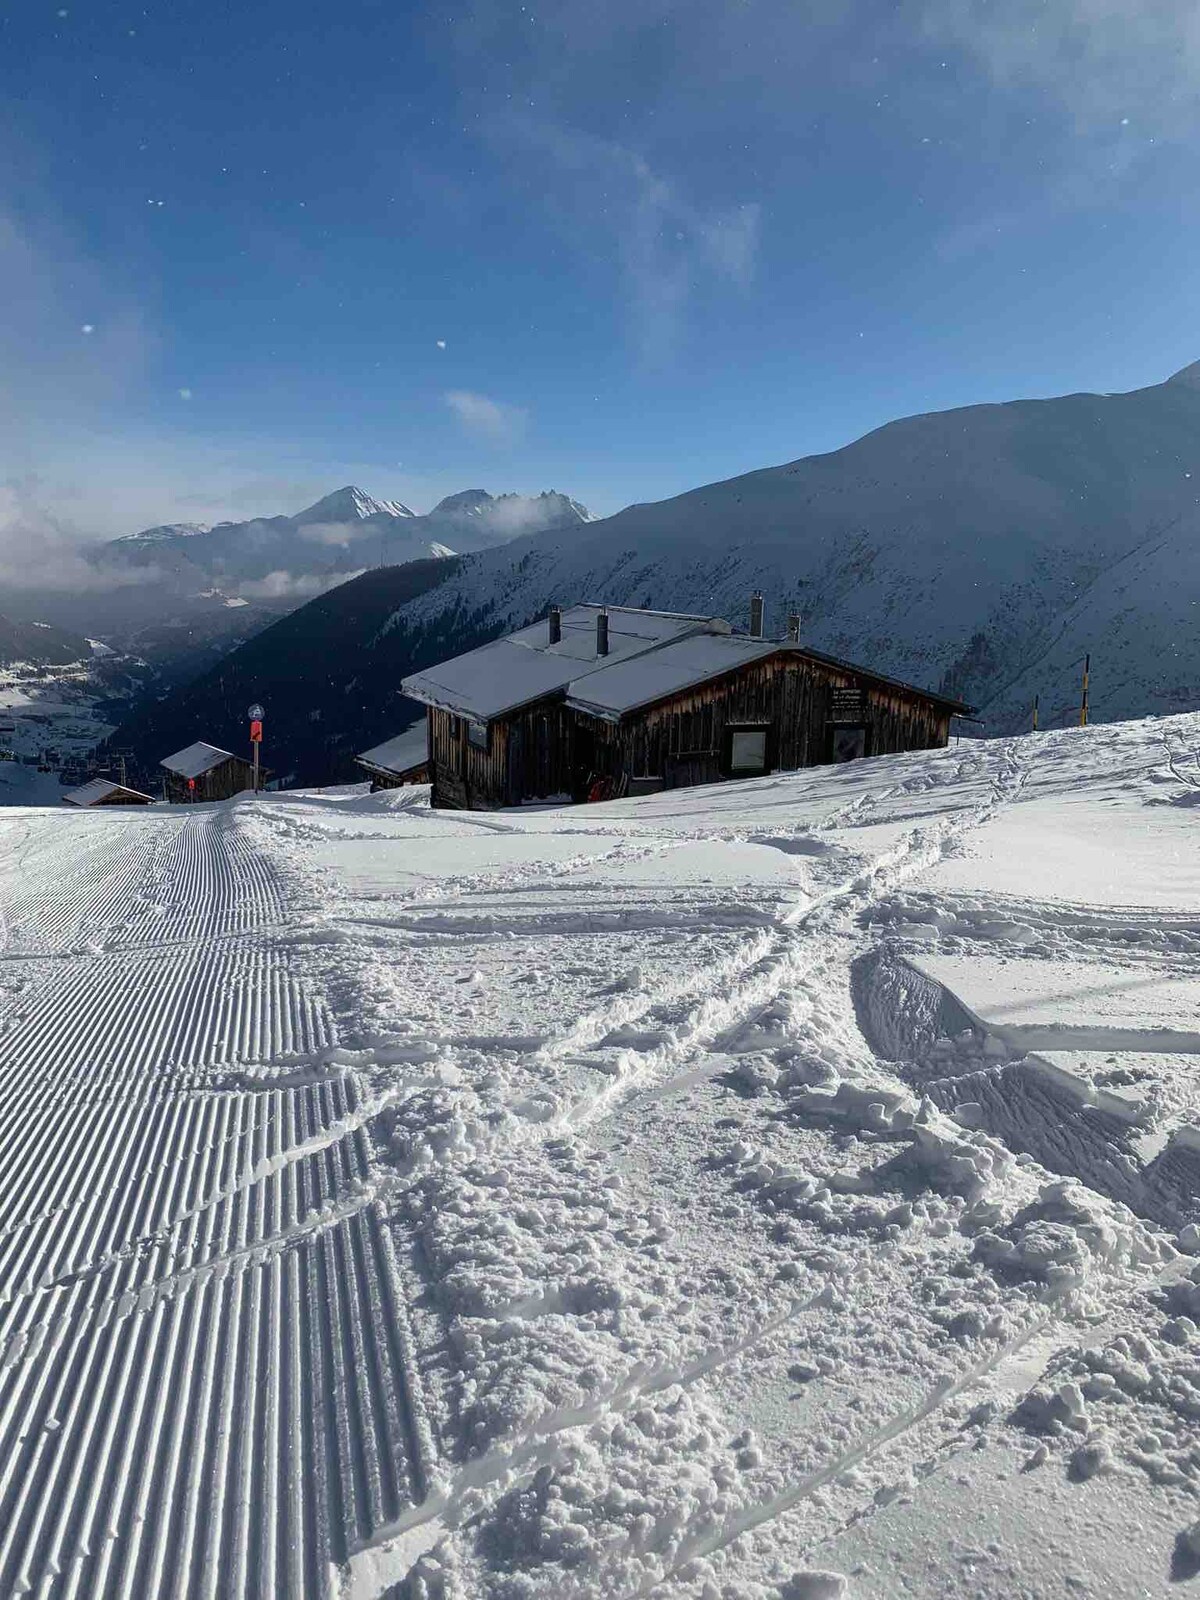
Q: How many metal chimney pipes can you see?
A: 4